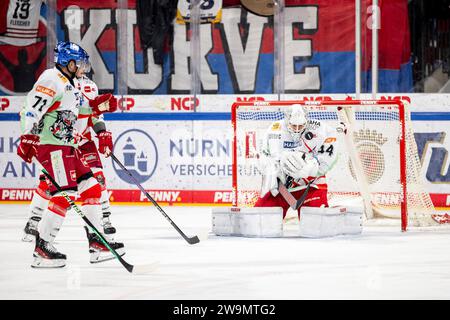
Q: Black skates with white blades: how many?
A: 4